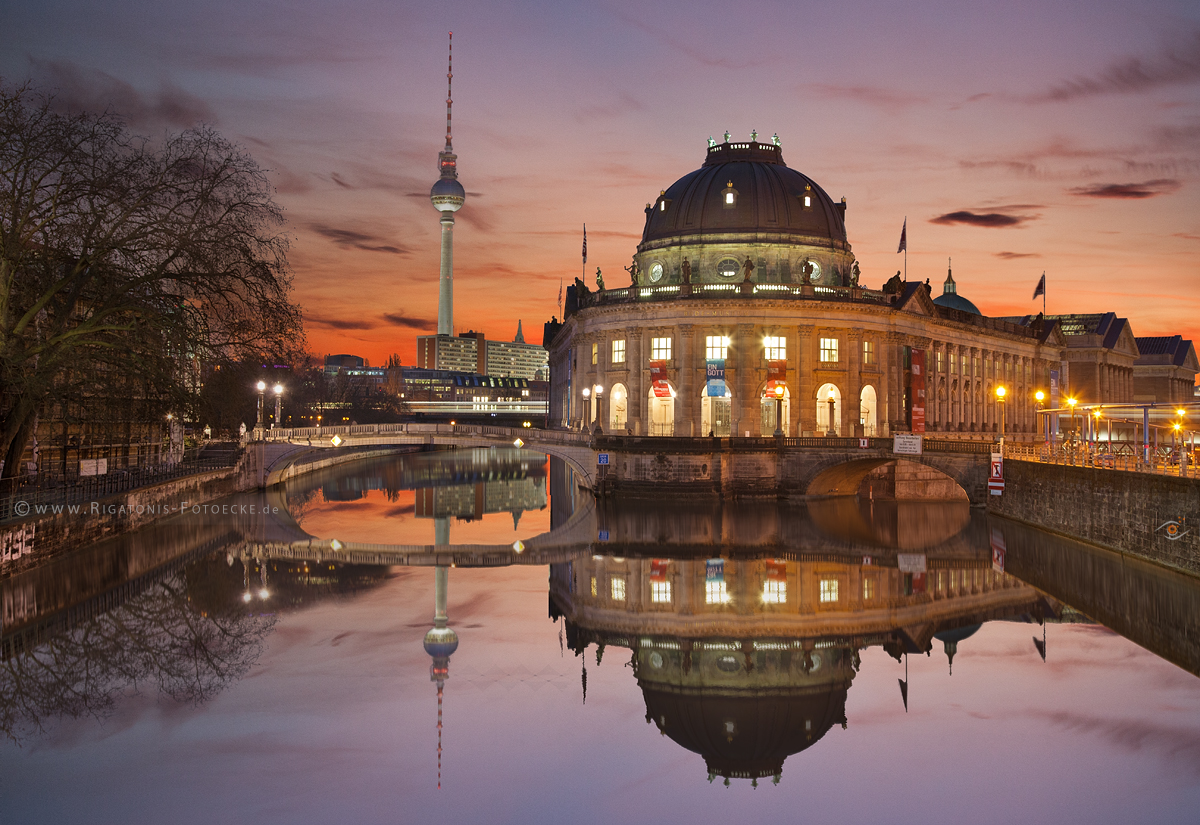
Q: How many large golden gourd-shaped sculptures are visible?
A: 0